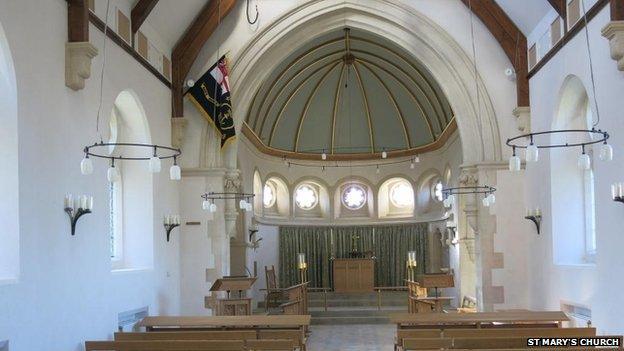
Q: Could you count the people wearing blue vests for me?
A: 0